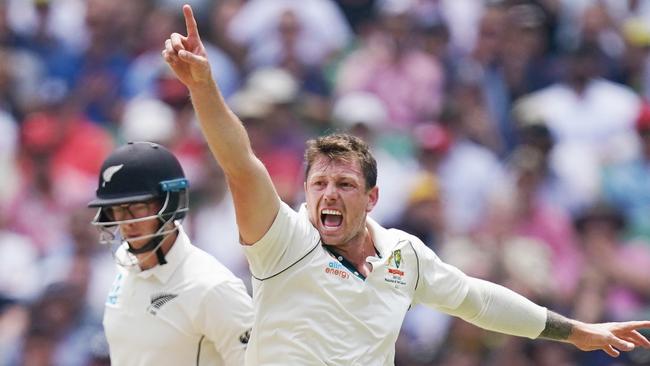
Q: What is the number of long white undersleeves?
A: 1